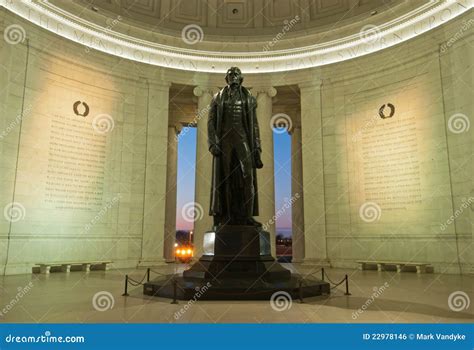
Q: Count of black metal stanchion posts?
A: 6